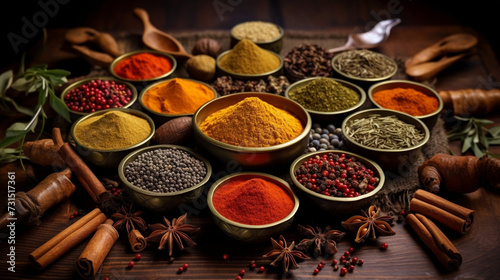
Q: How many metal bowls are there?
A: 14